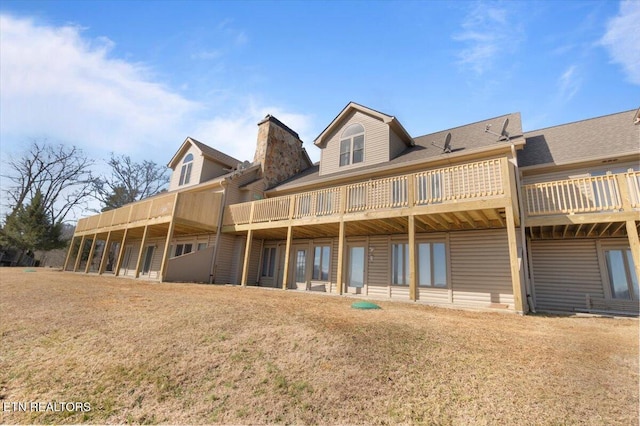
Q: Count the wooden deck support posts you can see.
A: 13